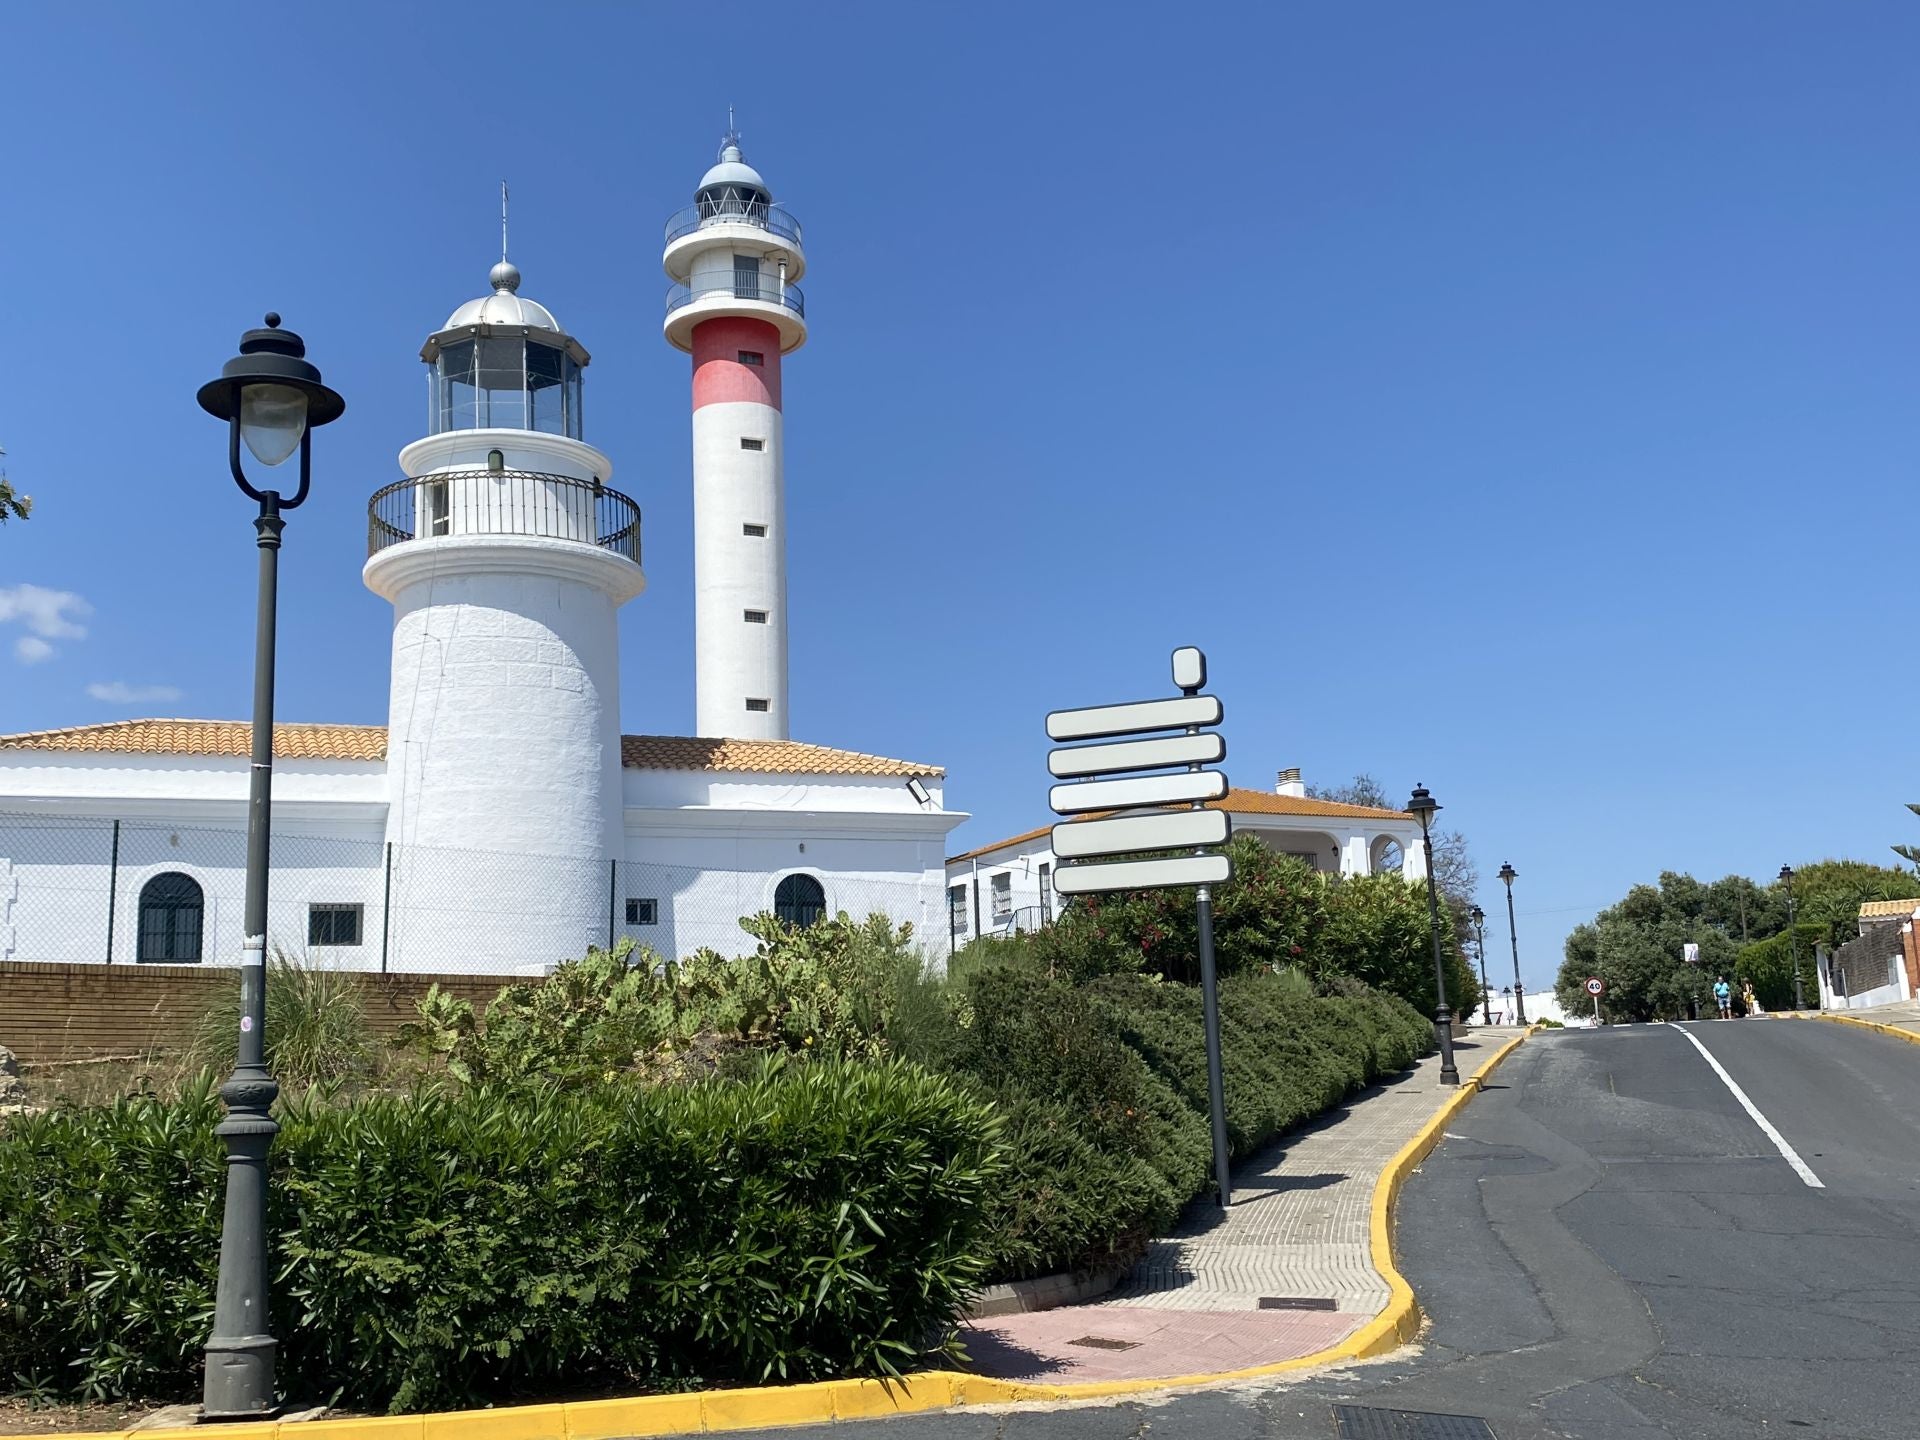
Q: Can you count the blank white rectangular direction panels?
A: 5